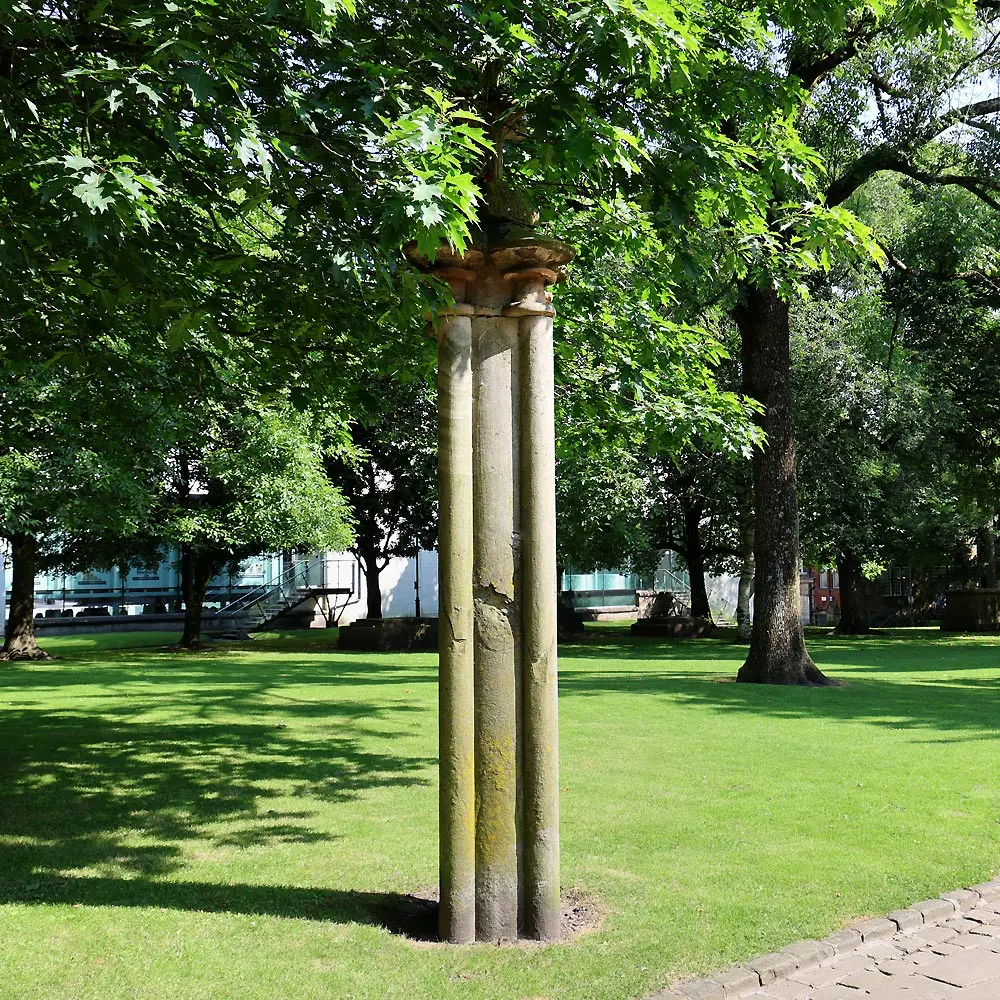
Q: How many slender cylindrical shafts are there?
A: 3